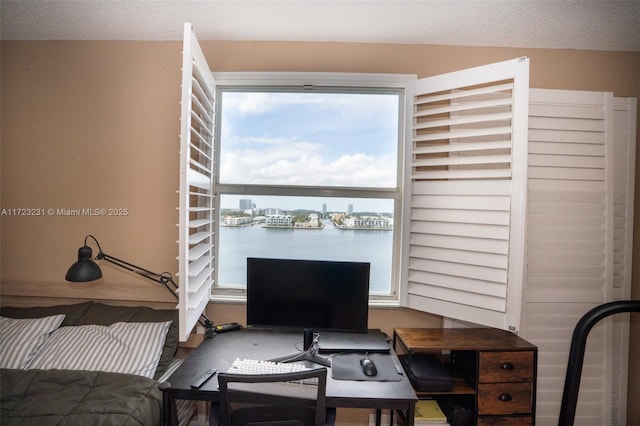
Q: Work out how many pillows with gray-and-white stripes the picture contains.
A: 2